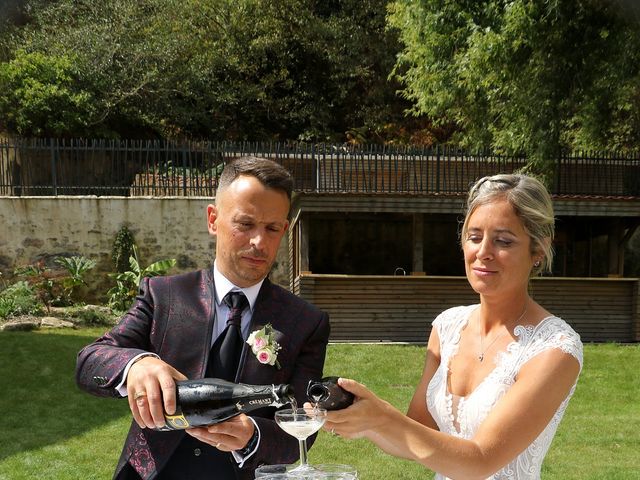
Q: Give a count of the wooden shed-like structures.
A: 1